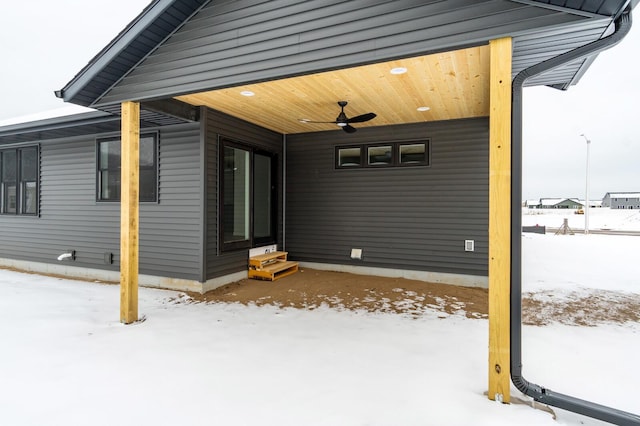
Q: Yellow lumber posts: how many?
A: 2